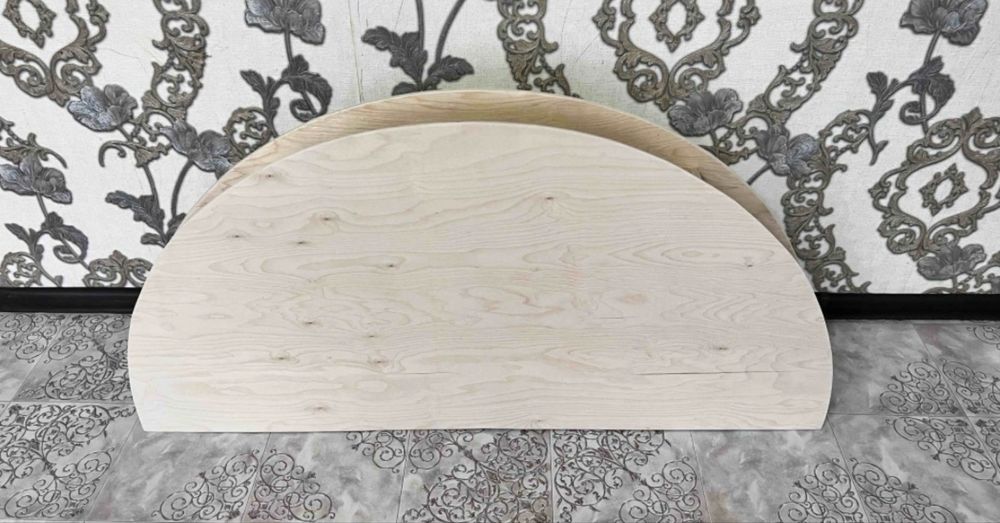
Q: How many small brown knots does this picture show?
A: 13